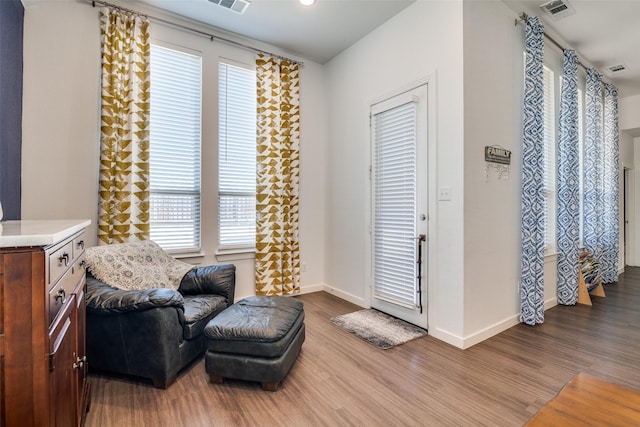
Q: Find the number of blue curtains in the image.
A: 4